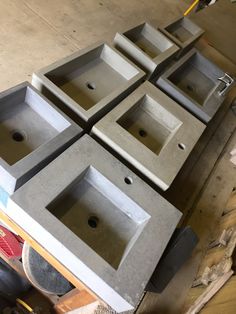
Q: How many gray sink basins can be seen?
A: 7